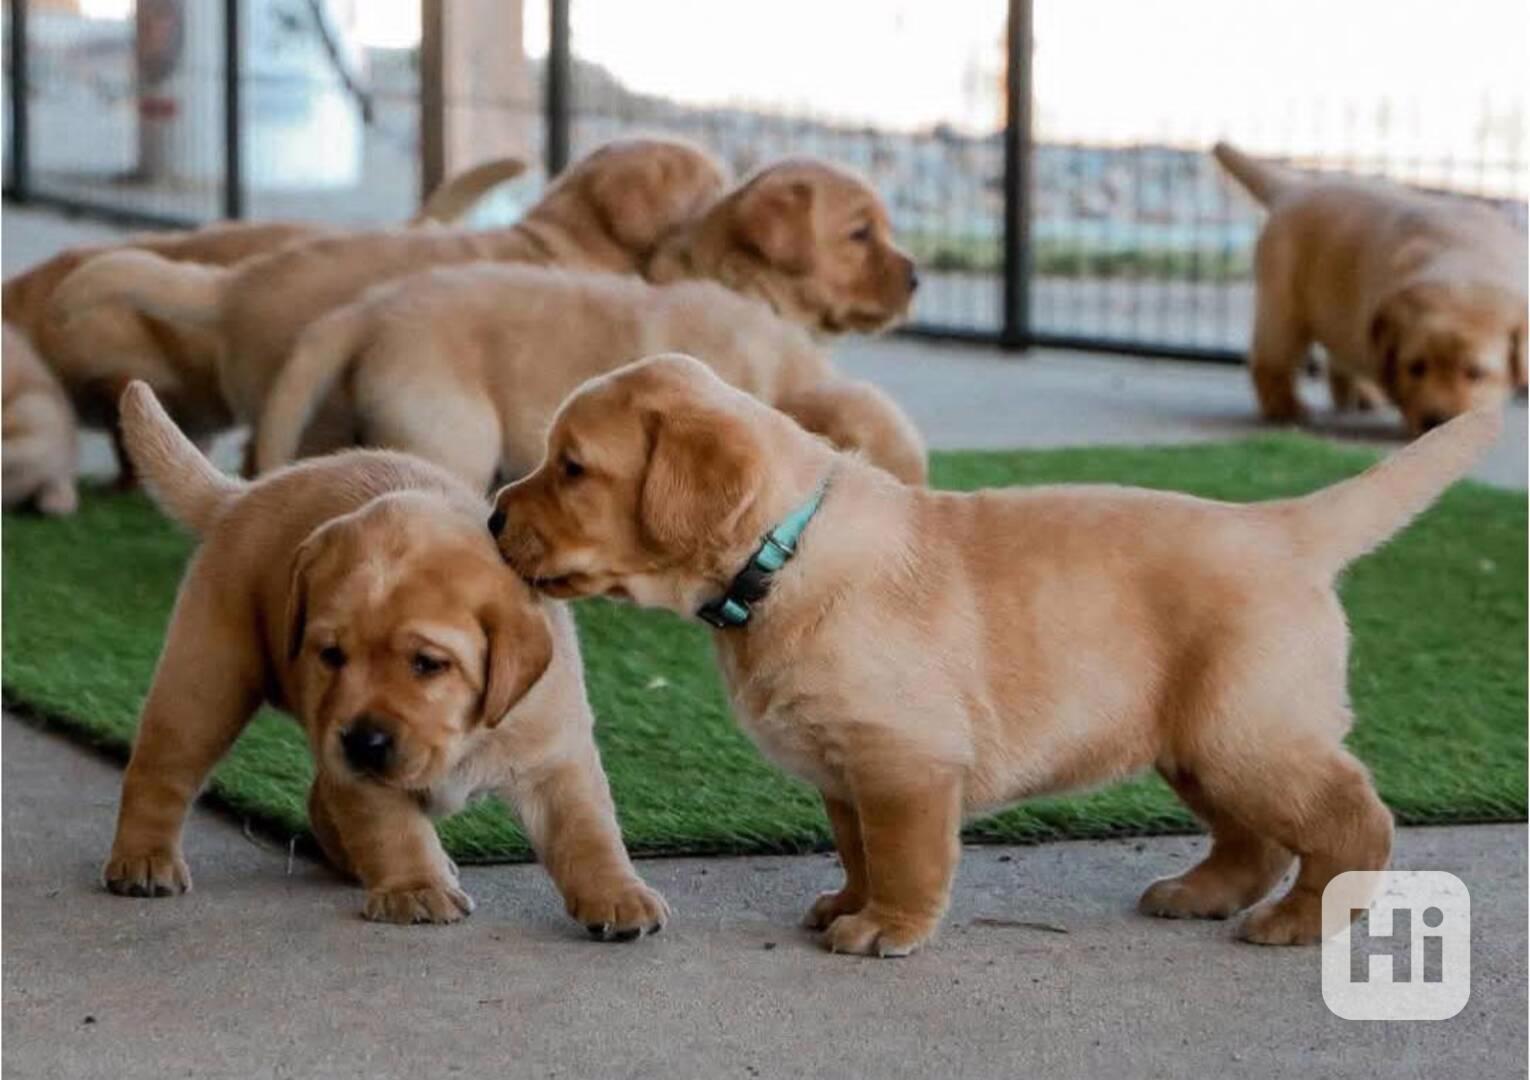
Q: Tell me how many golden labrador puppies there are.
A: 8